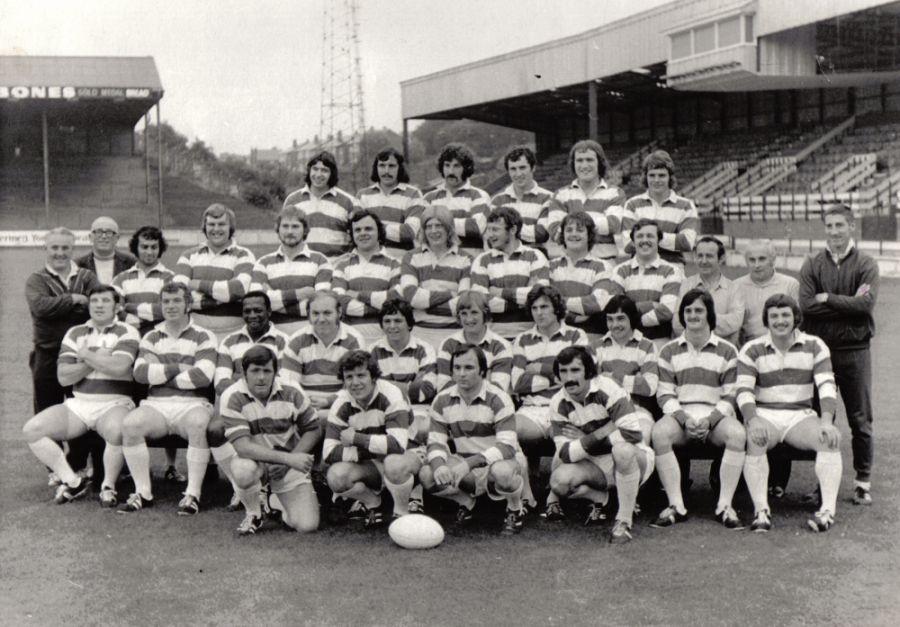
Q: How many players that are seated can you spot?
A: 10